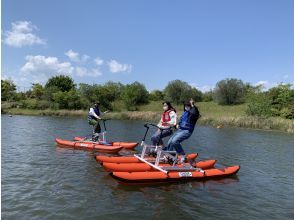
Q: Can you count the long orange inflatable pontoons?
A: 5